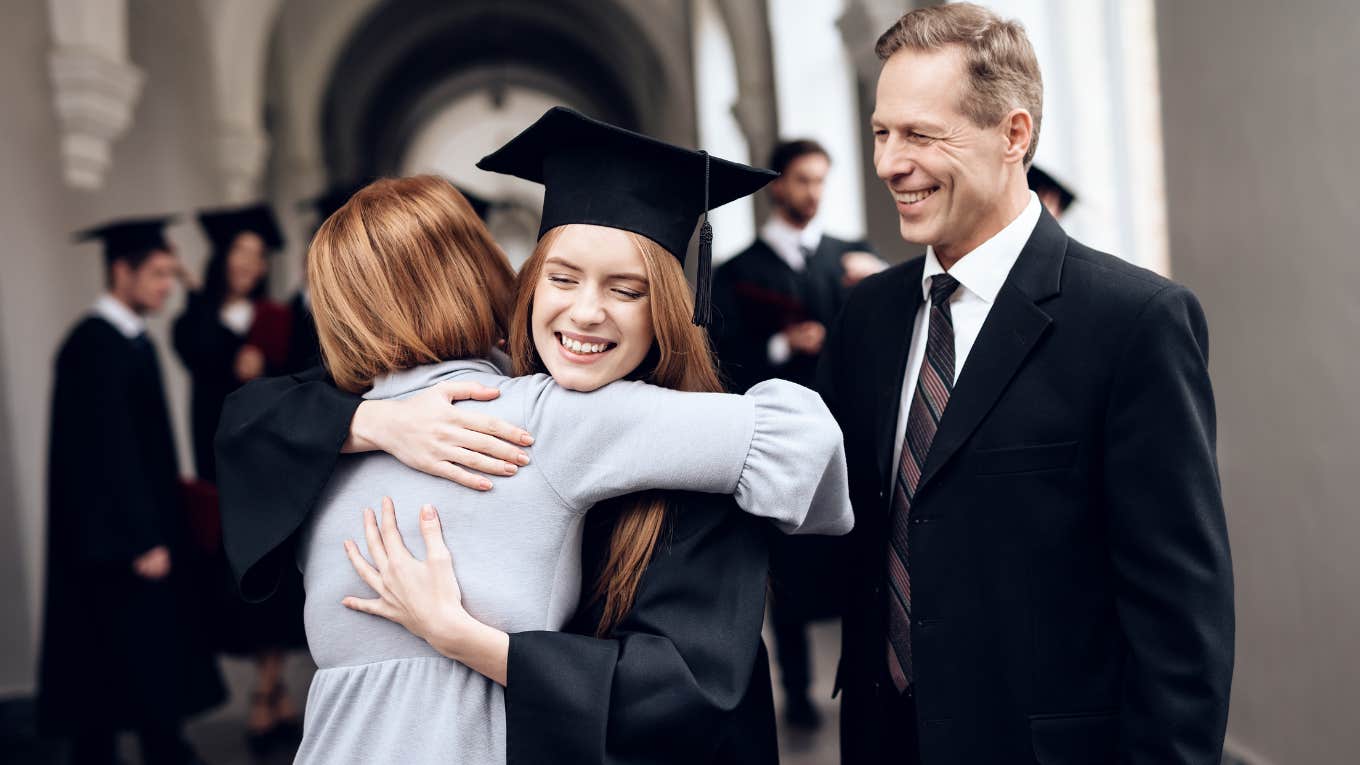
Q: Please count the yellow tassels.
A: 0